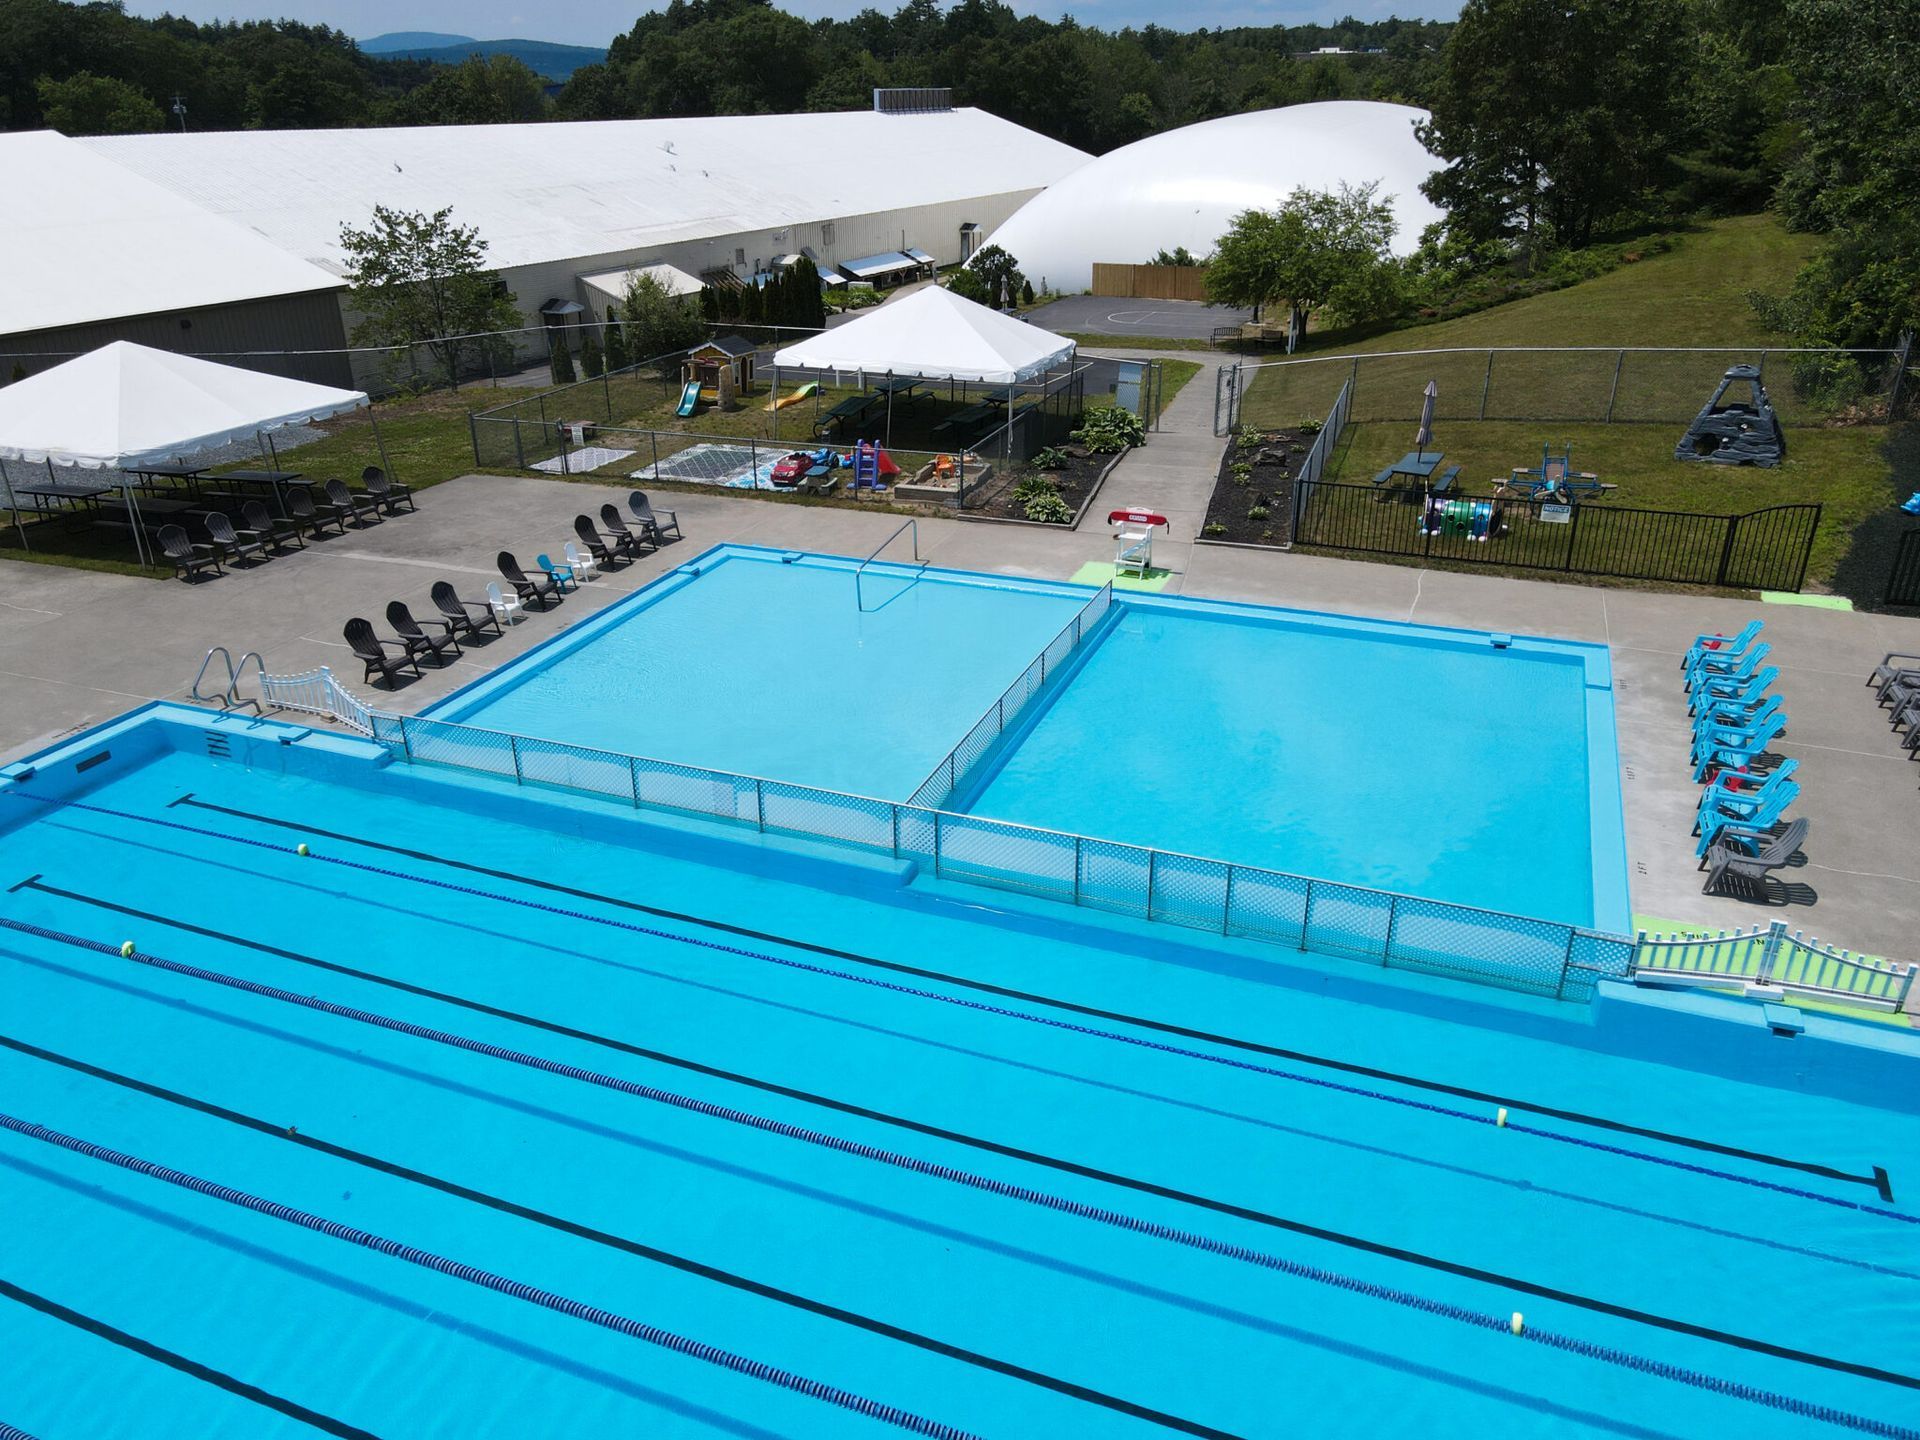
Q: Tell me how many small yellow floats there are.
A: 4